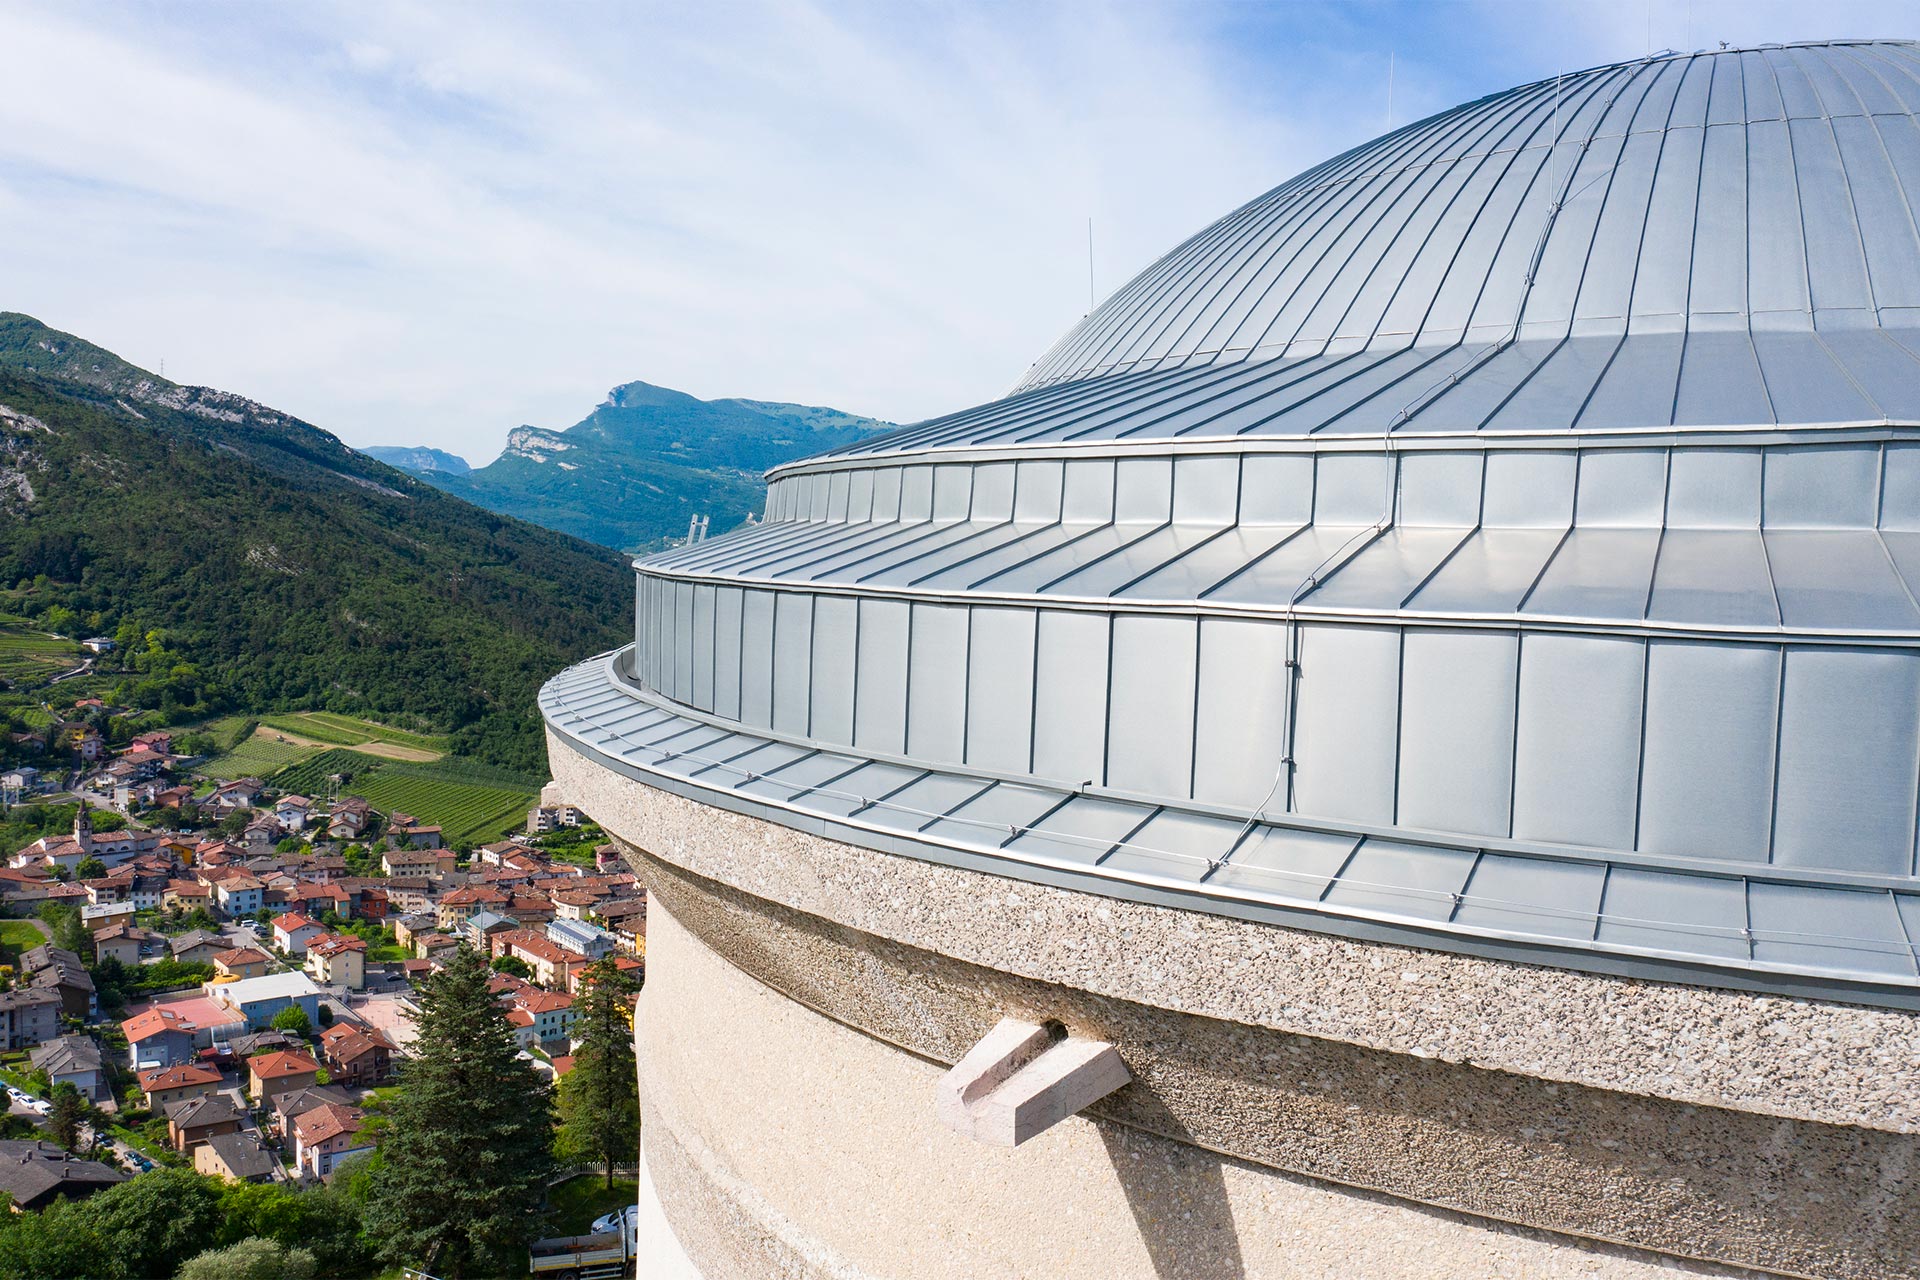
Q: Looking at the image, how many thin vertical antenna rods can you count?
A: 5